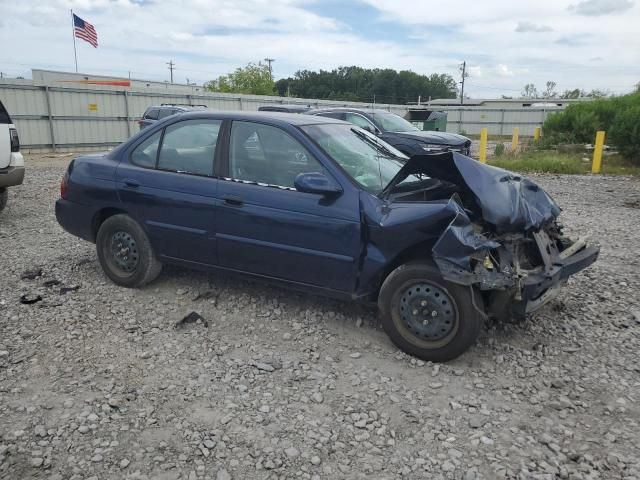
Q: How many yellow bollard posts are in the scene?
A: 4